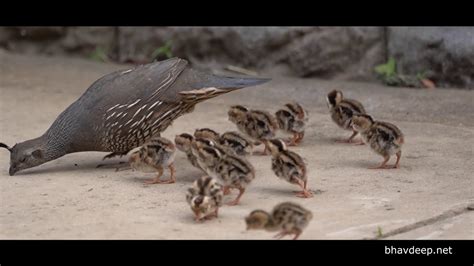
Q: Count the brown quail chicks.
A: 11